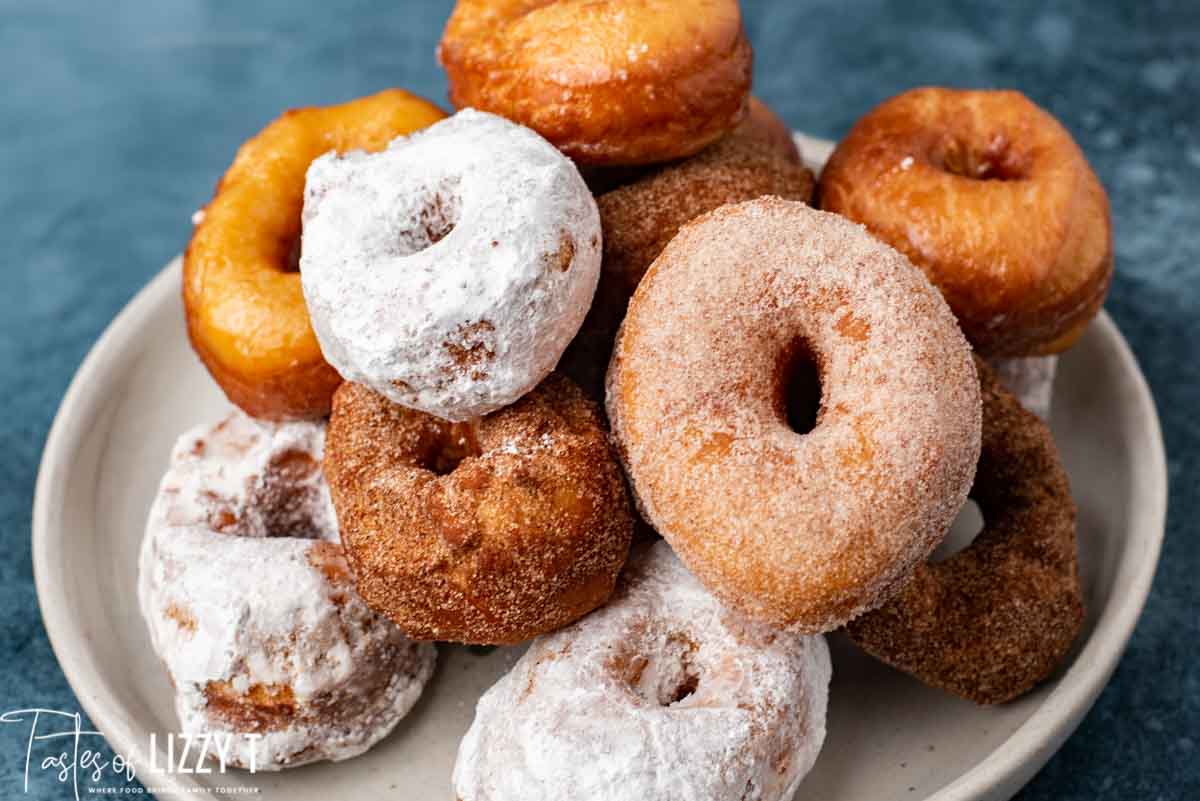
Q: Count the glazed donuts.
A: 3